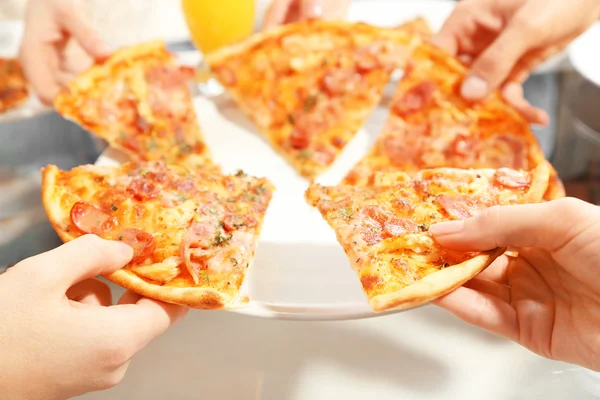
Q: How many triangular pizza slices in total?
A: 5